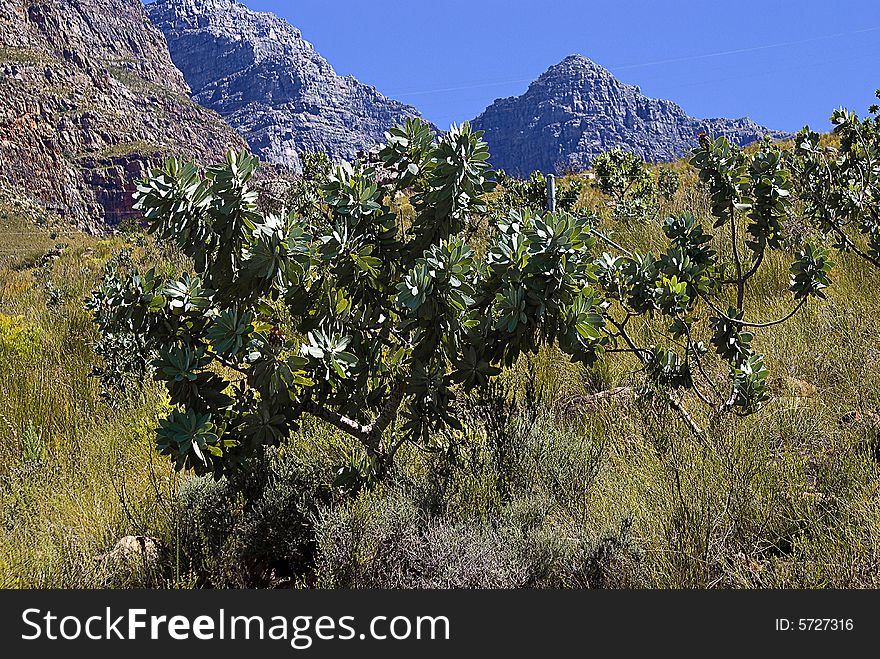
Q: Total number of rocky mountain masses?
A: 3